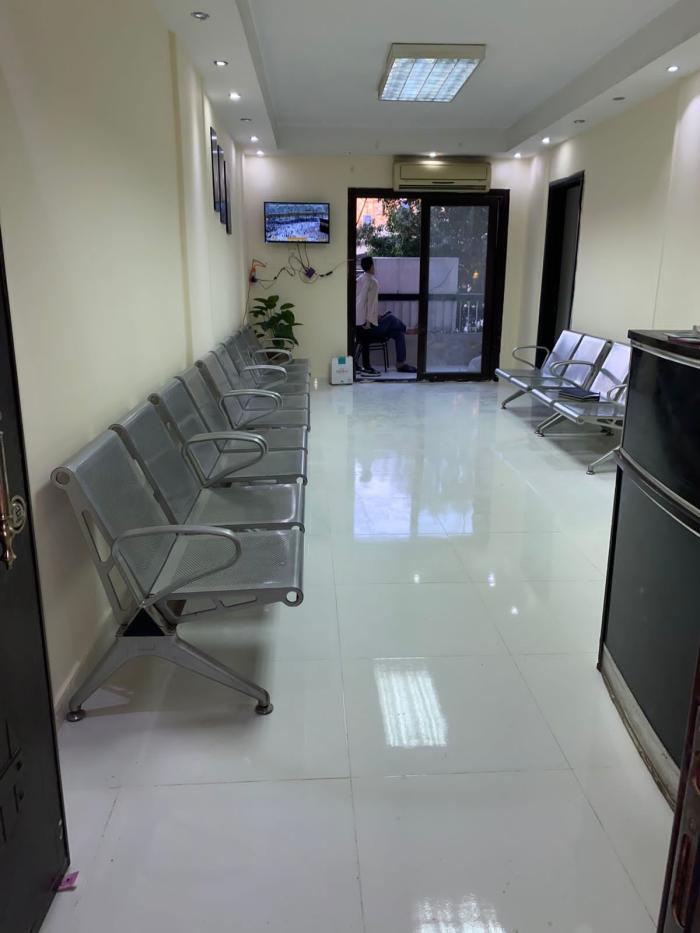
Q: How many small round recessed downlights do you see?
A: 12